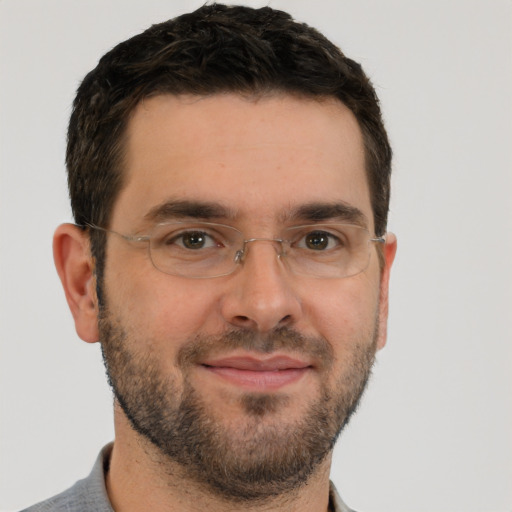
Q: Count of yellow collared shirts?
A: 0